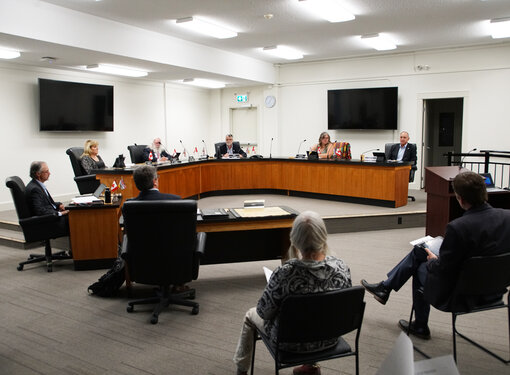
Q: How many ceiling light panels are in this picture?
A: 8